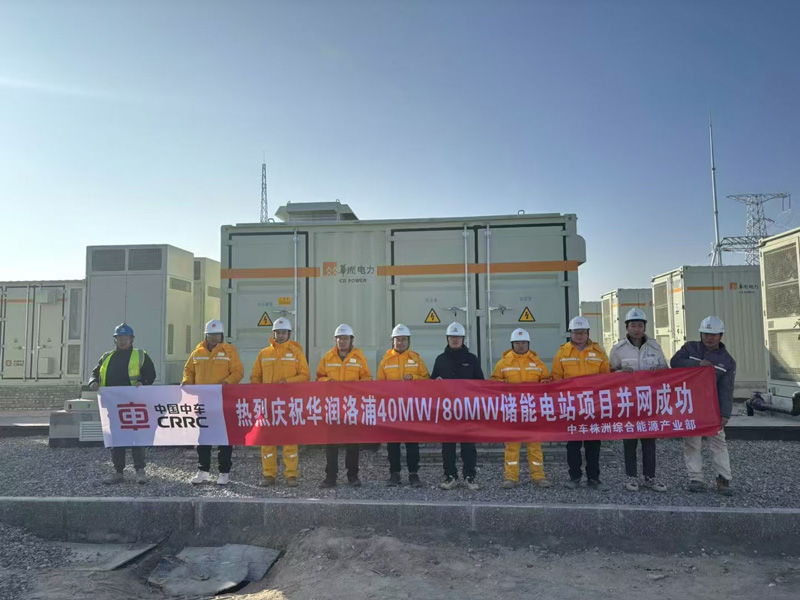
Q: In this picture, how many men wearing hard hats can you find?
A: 10